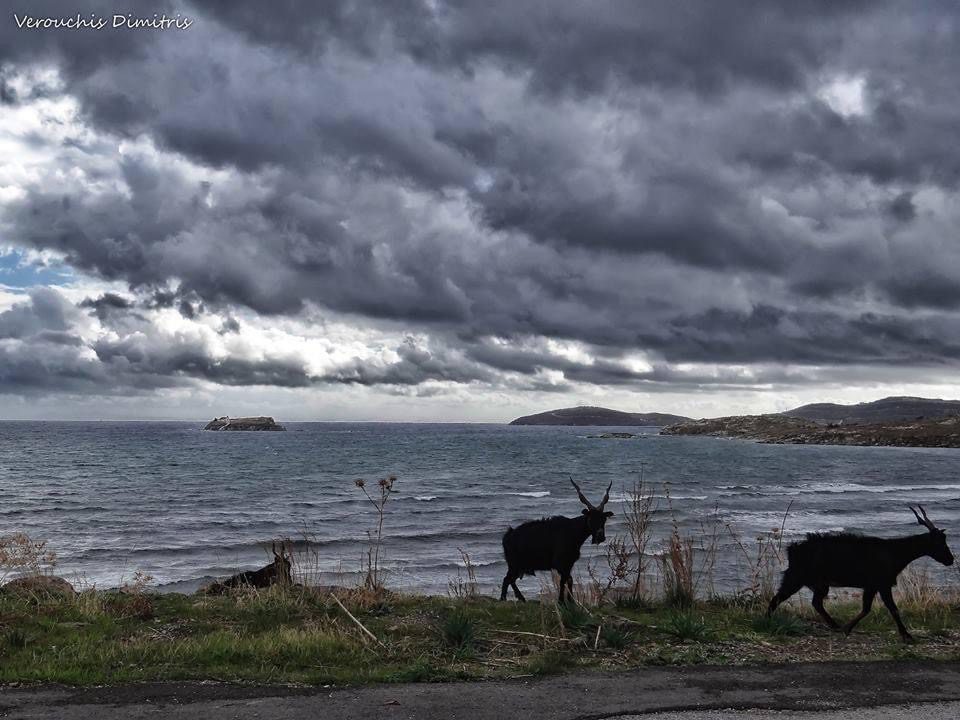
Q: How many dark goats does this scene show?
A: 3